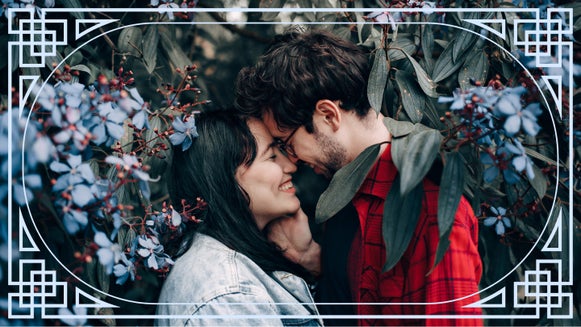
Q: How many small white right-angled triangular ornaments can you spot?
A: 8